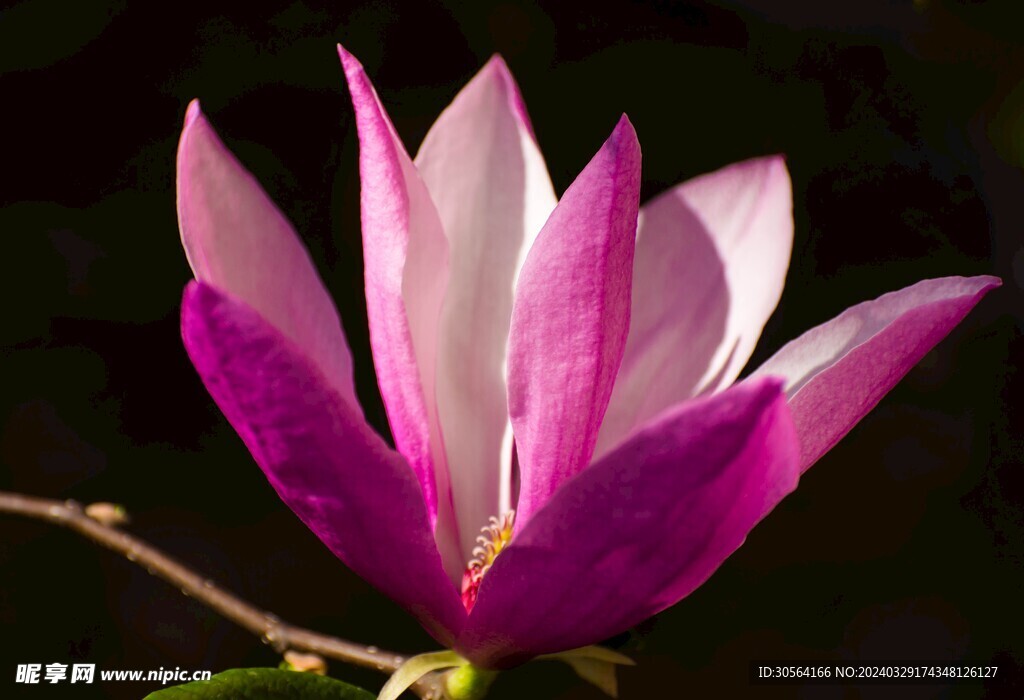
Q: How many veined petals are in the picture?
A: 8